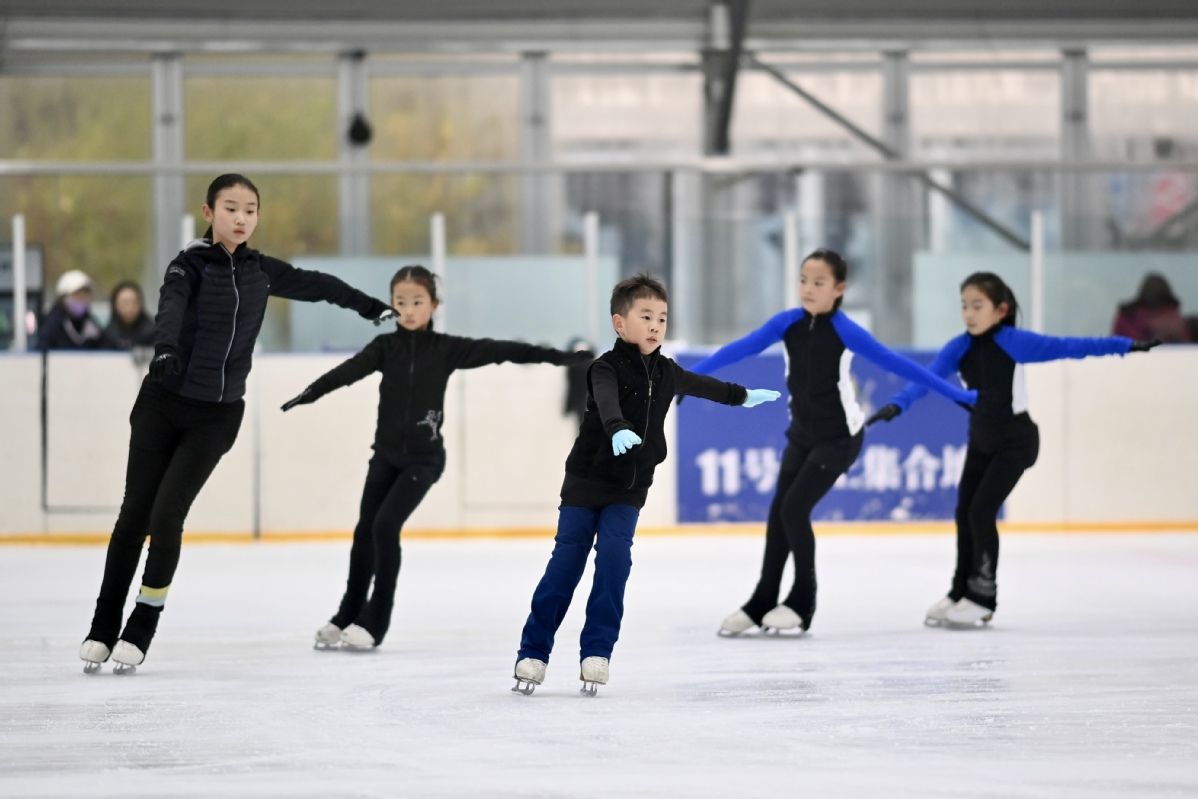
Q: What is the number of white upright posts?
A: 6